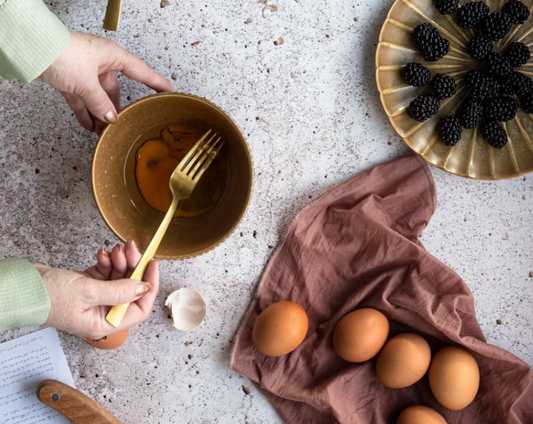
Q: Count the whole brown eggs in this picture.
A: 5